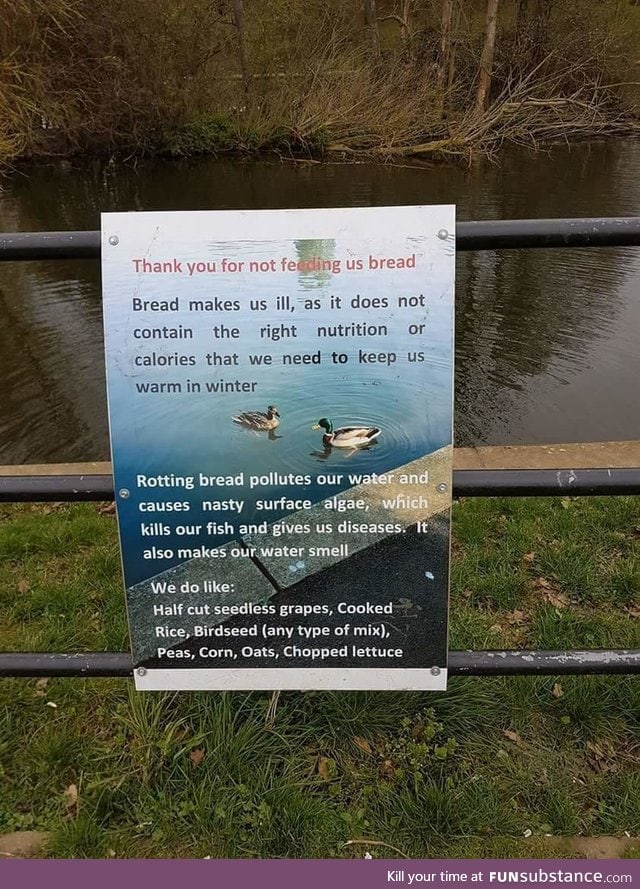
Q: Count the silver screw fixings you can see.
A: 6